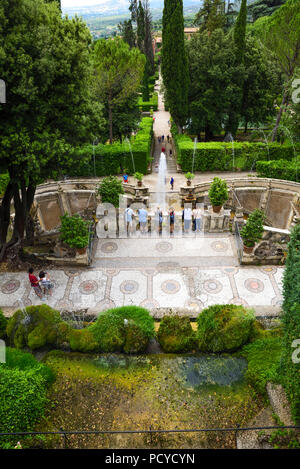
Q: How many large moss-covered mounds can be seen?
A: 4